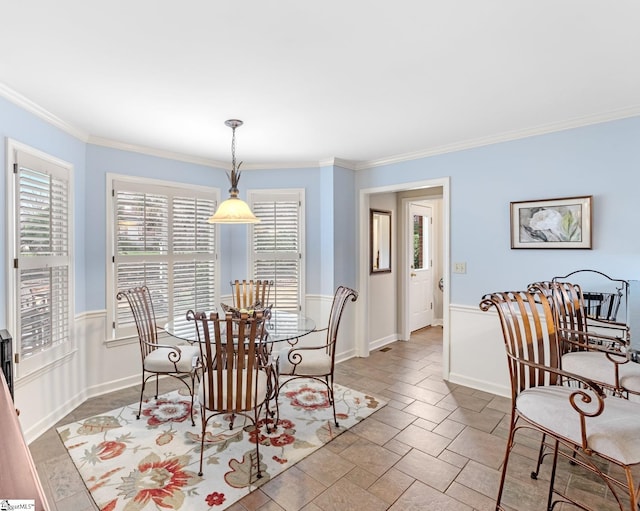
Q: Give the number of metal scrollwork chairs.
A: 6